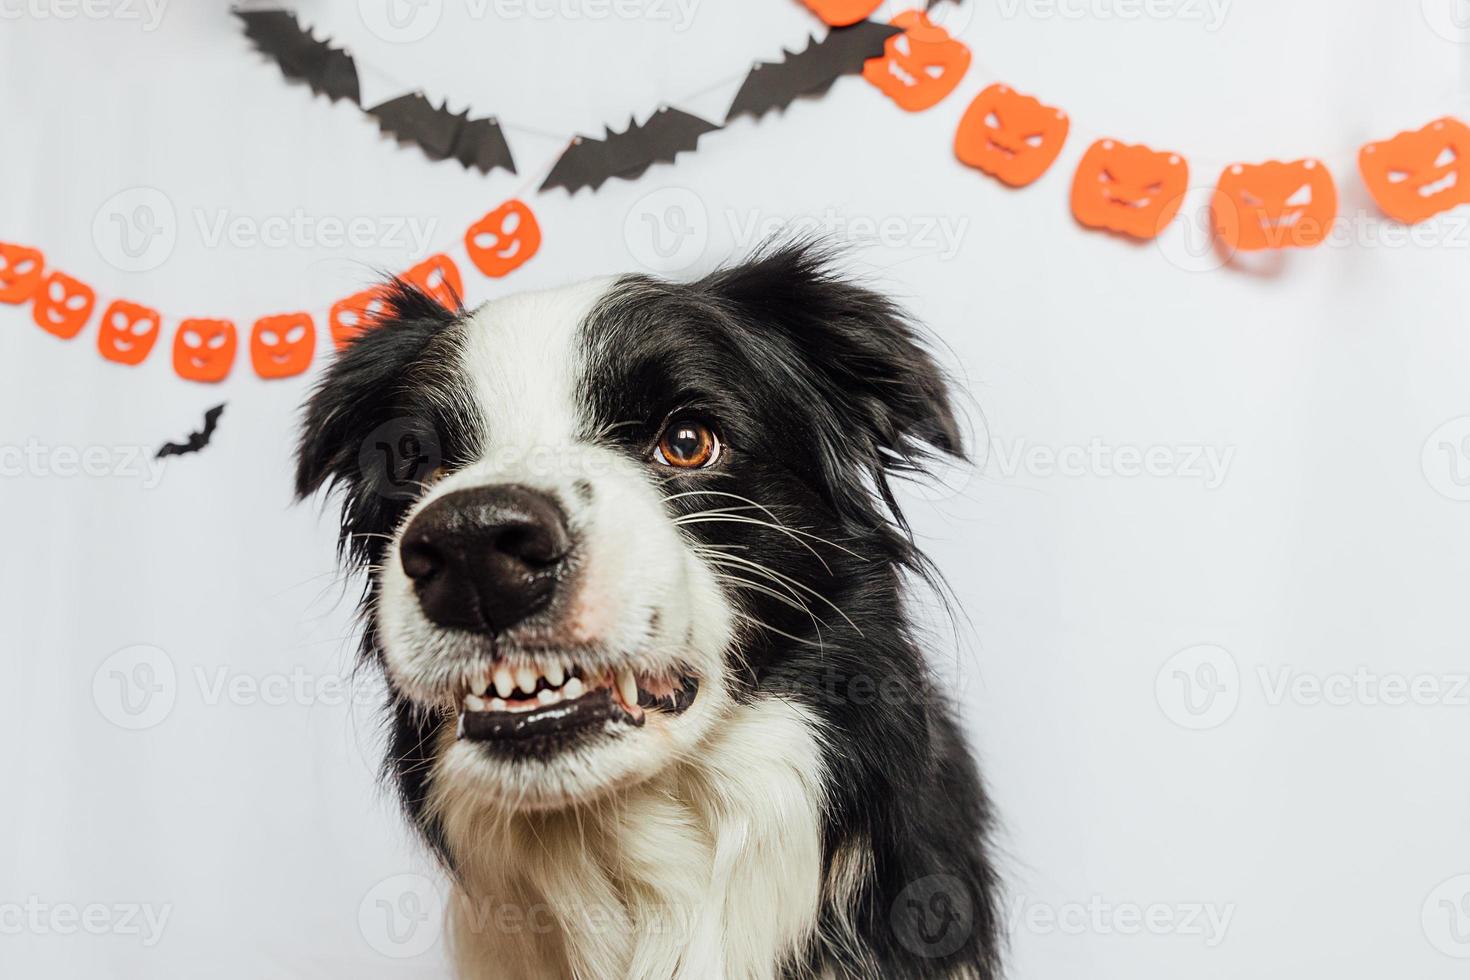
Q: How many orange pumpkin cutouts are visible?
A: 14